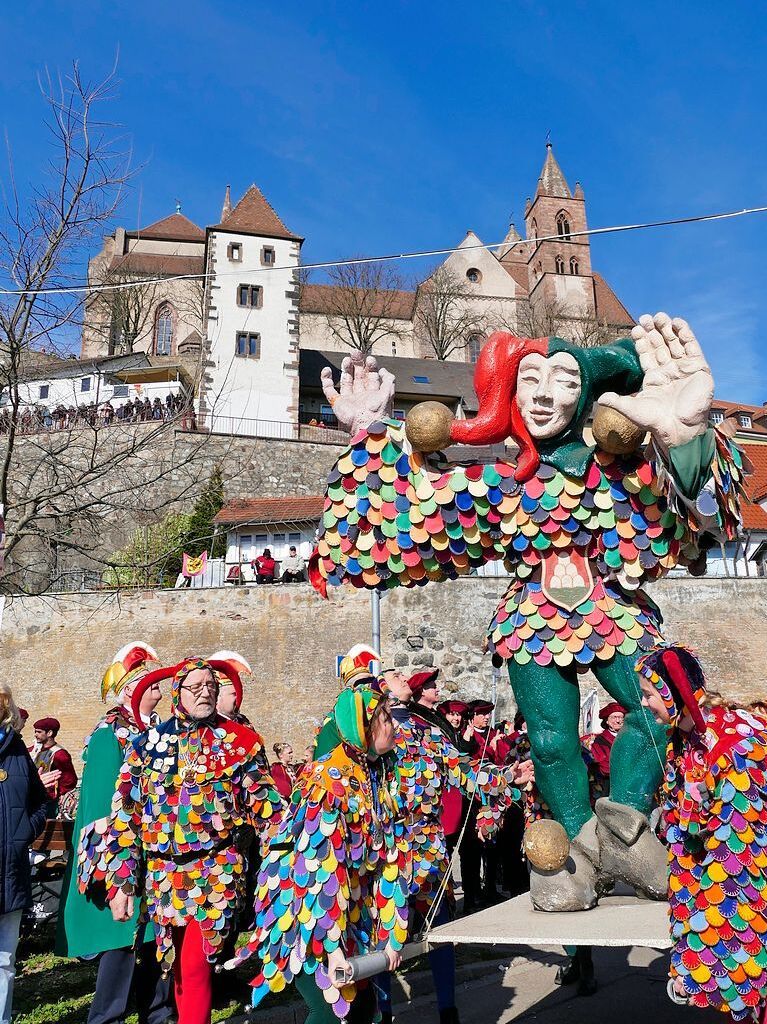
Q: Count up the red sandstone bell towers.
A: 1